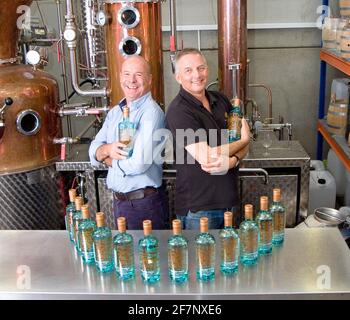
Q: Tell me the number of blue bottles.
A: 14